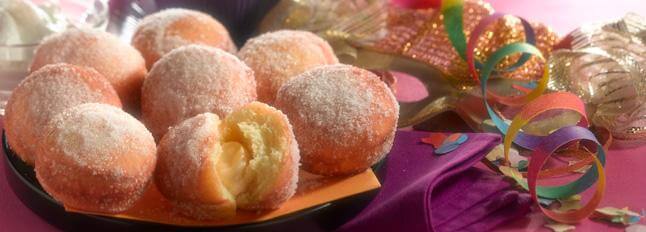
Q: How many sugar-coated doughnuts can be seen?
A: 8